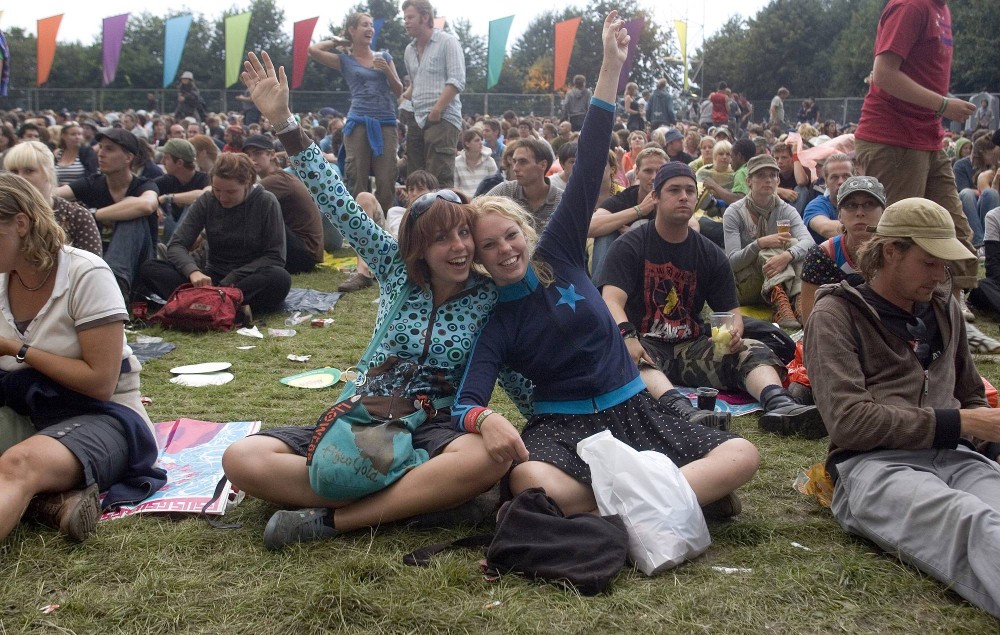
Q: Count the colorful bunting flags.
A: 11